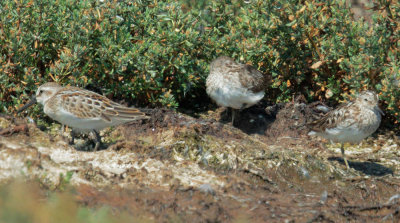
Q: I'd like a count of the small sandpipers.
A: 3